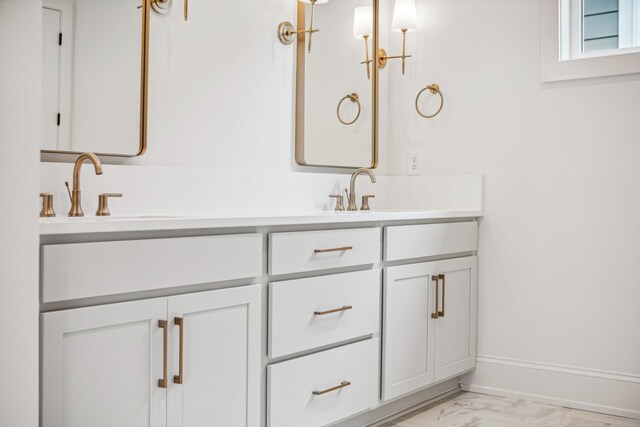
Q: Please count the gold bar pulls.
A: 7